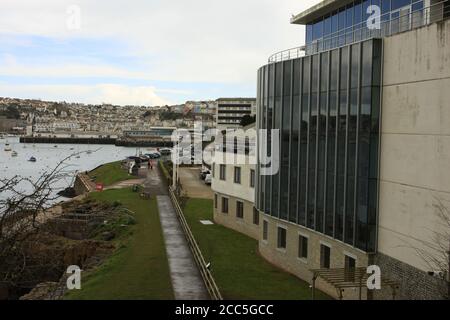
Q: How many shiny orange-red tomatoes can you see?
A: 0